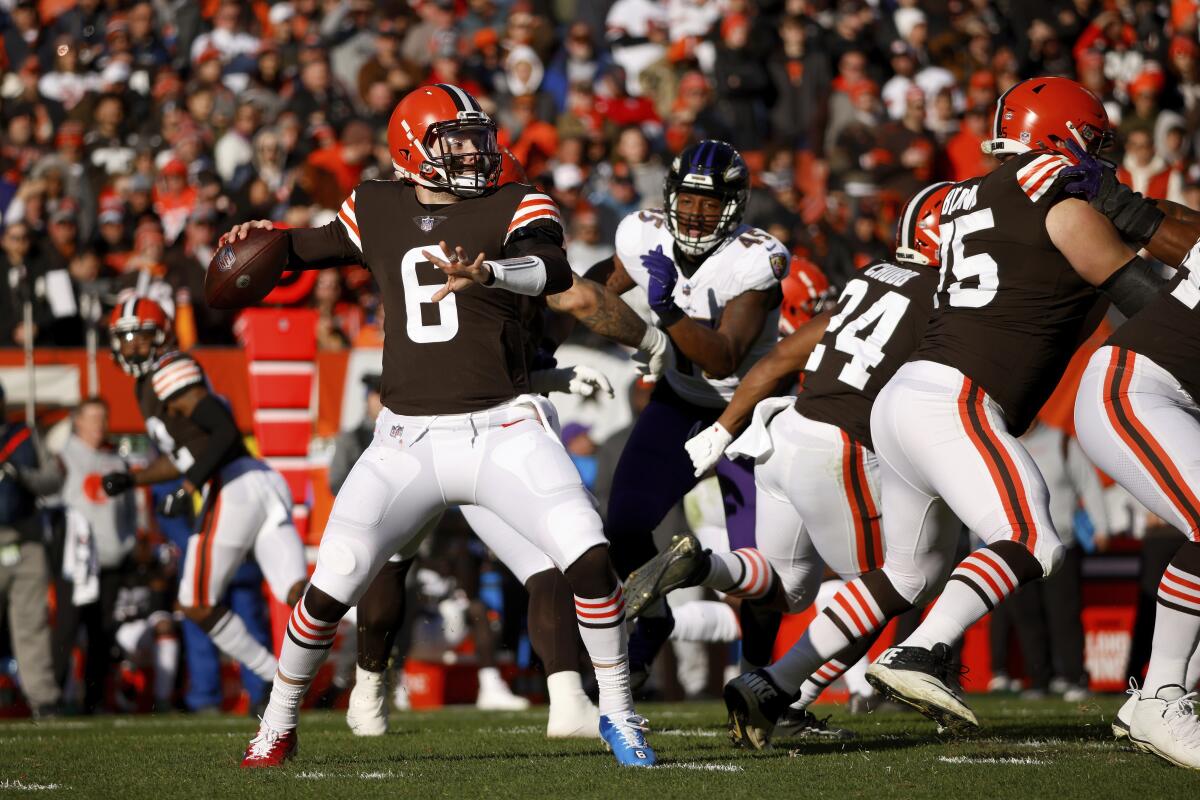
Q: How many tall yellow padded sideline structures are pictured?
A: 0